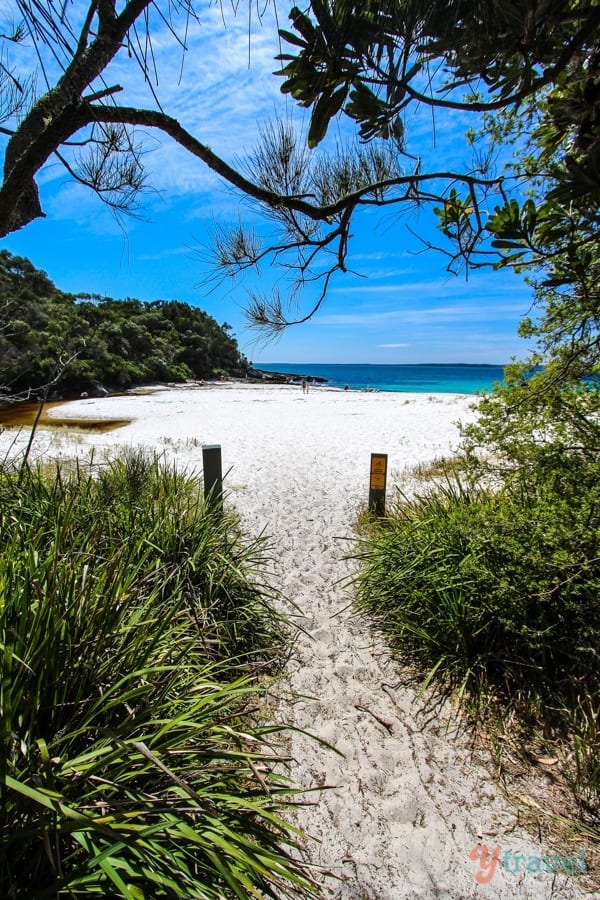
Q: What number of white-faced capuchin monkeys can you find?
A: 0